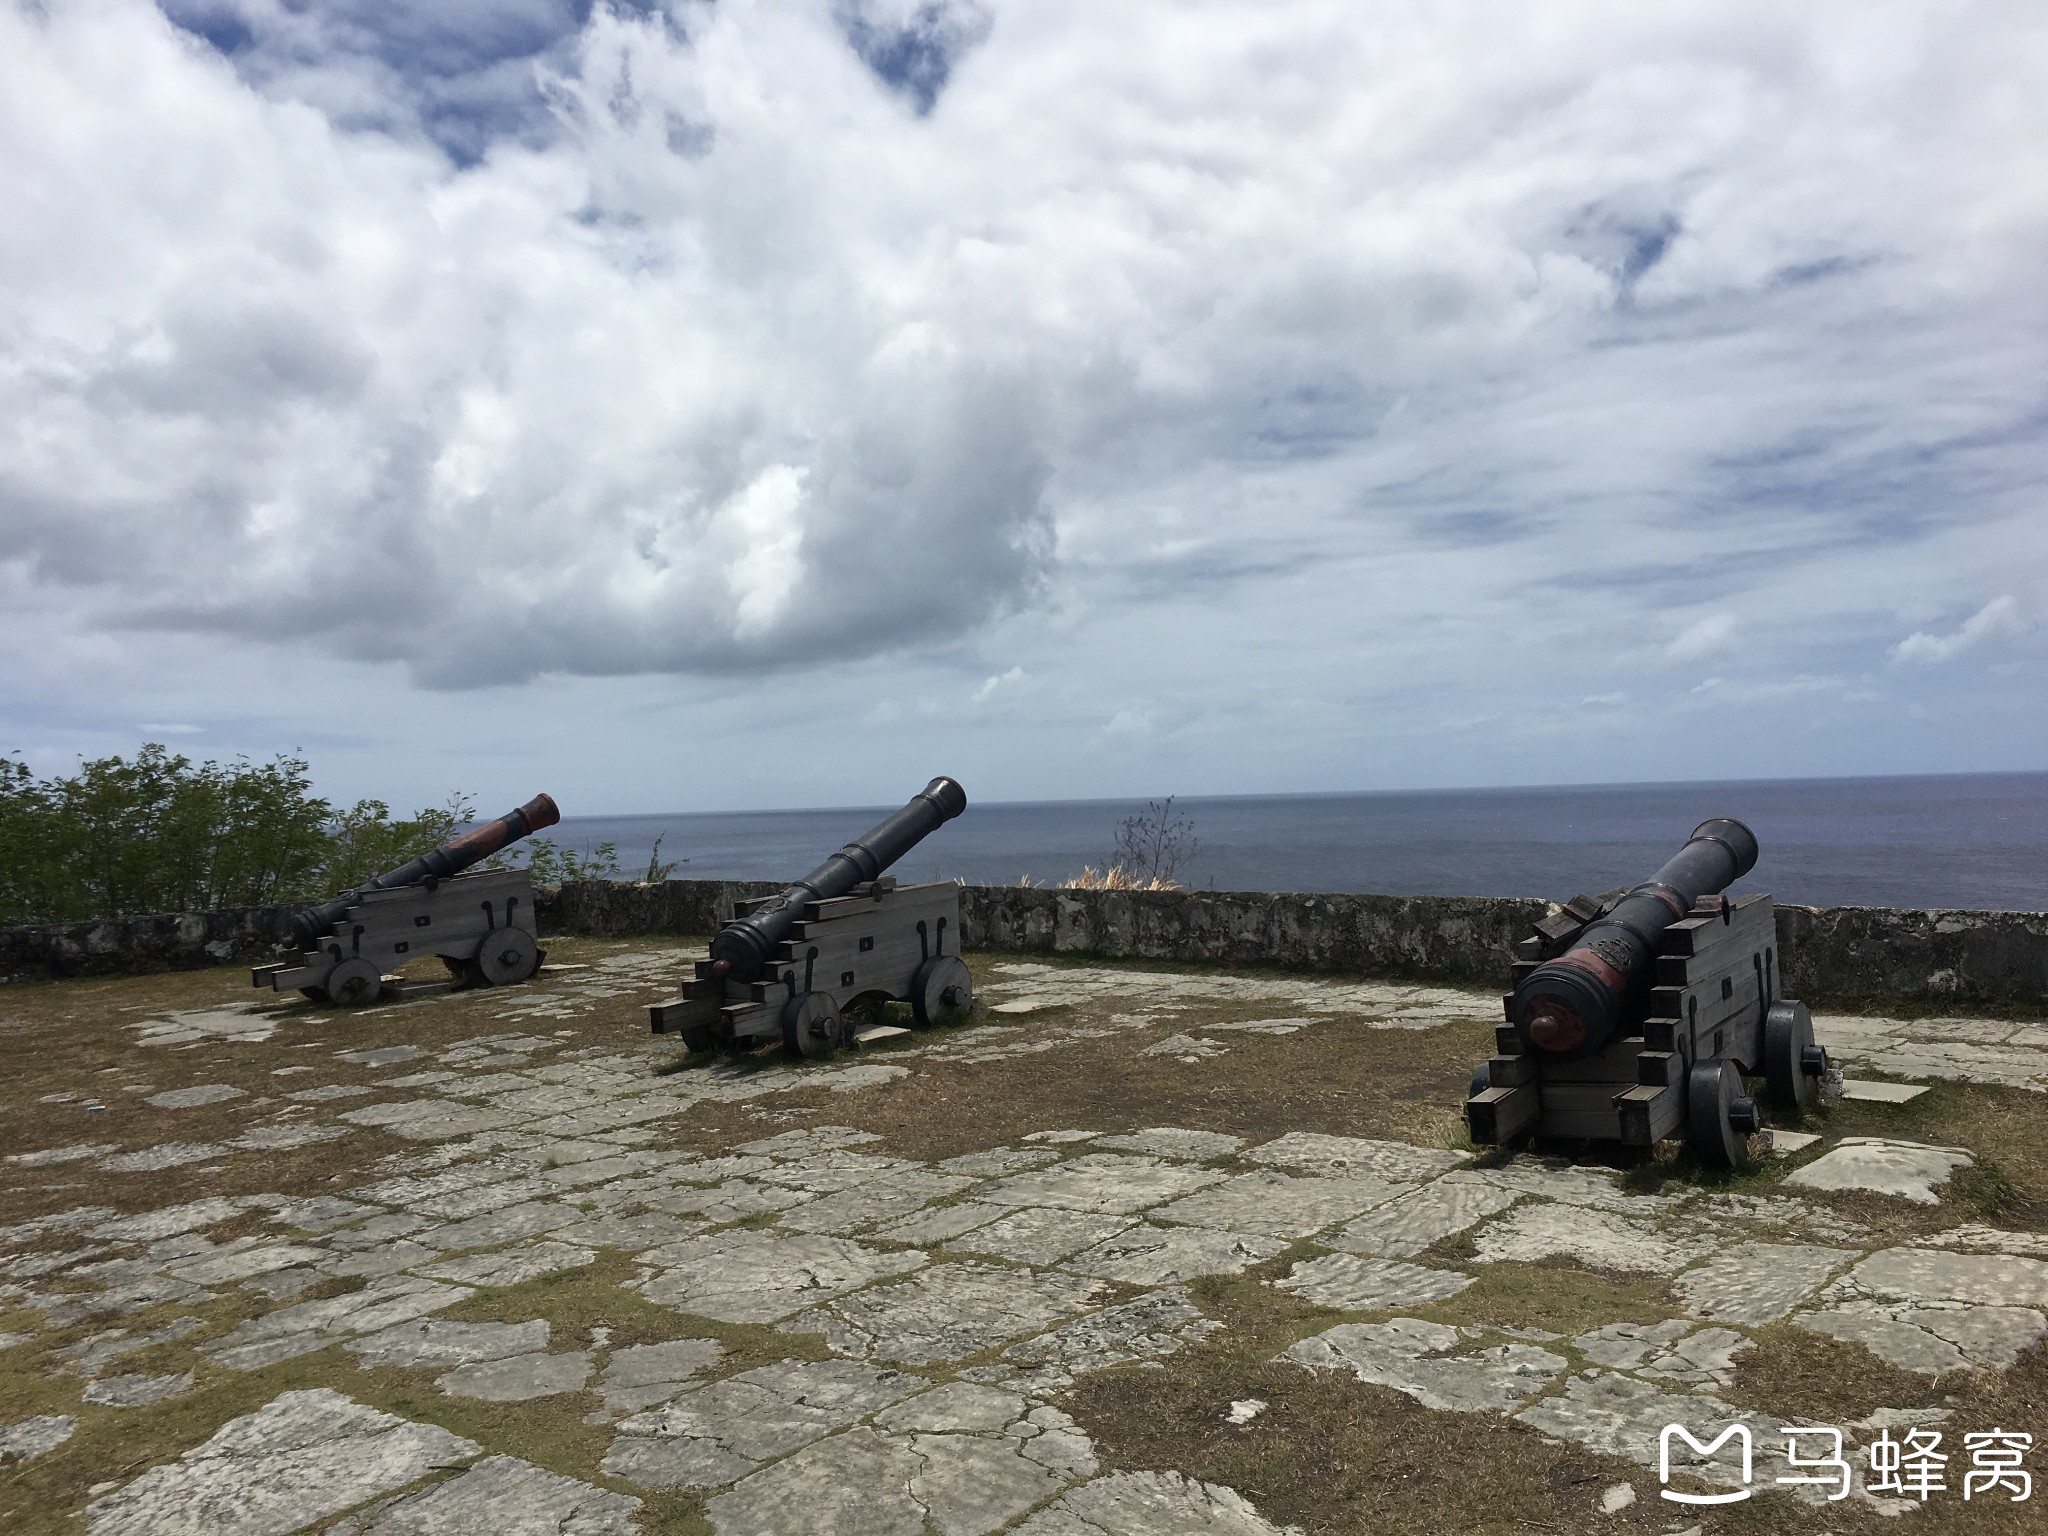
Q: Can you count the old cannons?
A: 3